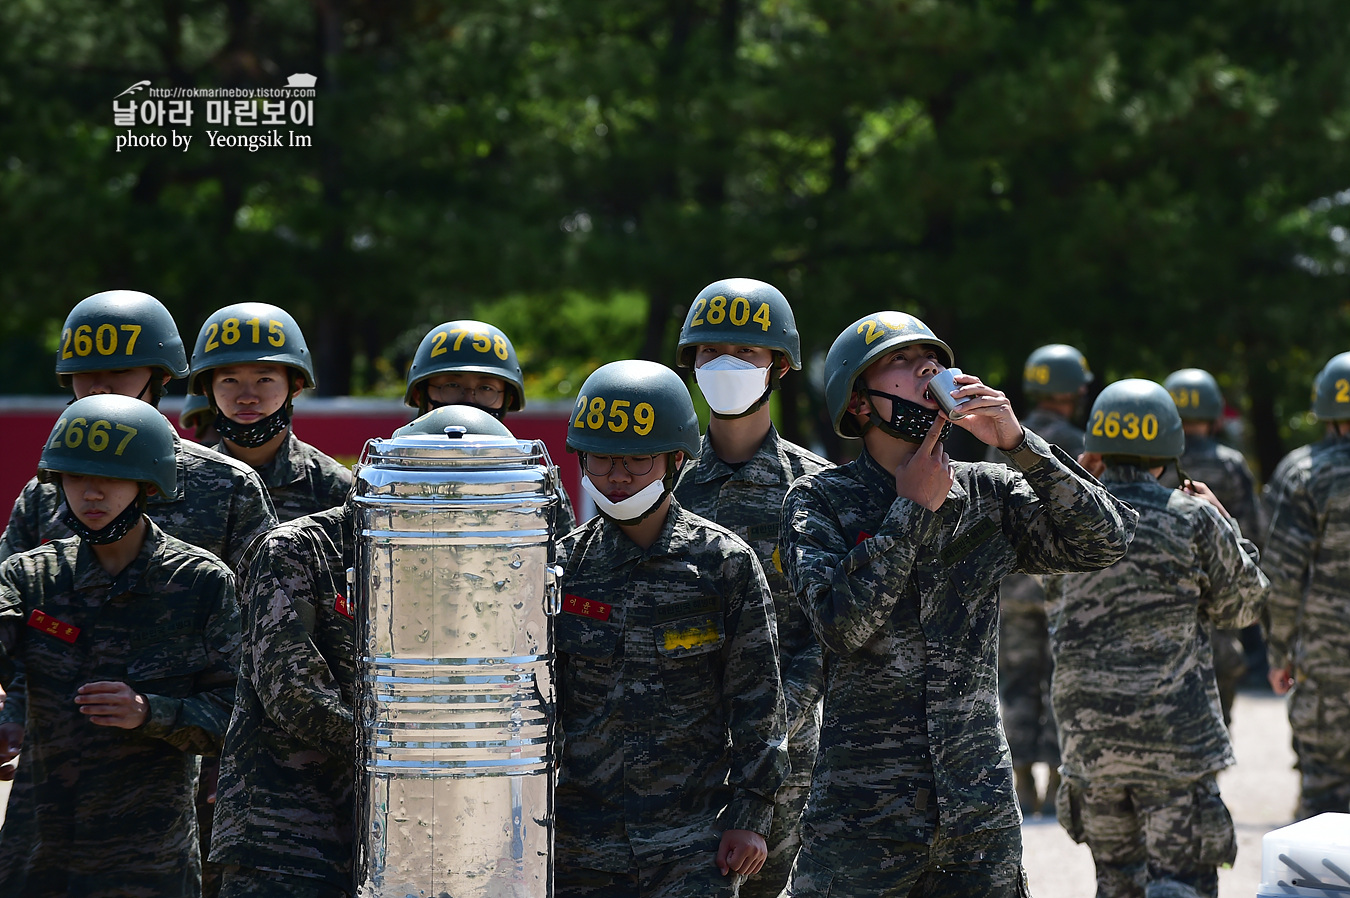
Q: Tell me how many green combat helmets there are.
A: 13